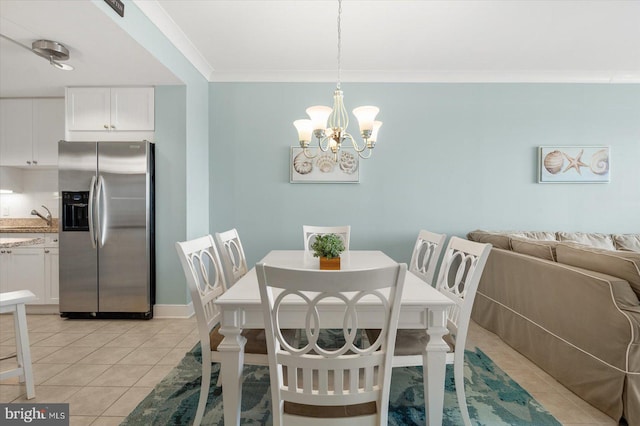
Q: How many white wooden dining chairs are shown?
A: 6